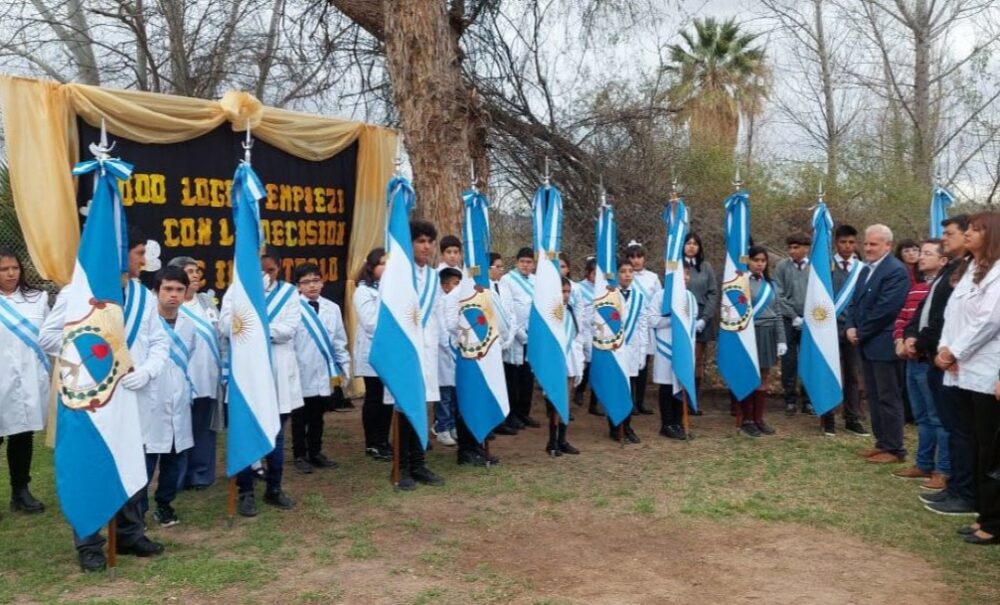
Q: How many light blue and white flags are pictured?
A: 10